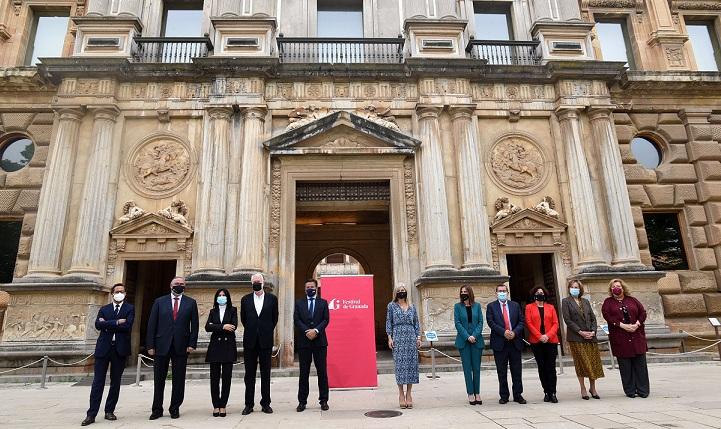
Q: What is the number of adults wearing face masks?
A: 11